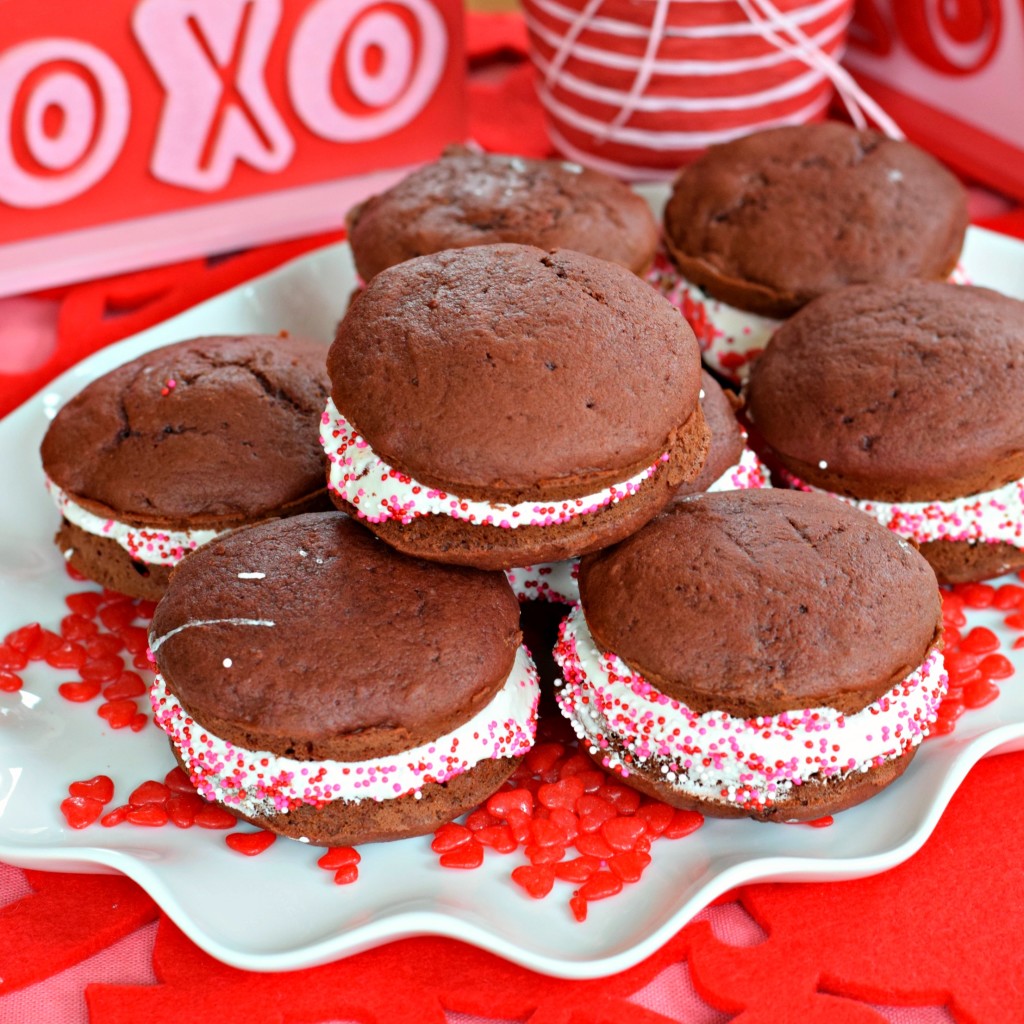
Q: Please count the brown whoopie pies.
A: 8